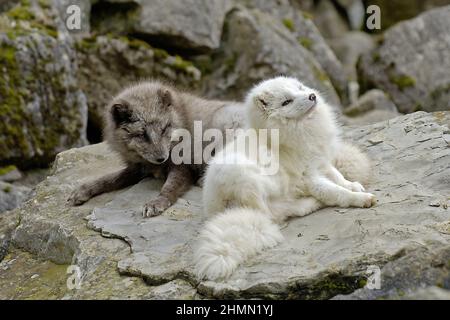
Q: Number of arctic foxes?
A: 2